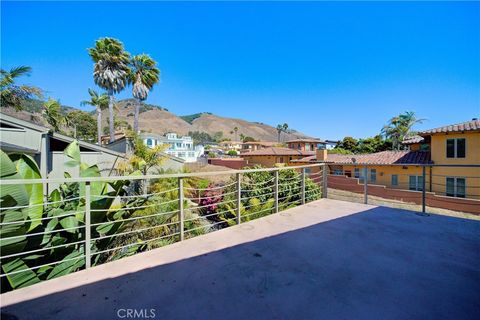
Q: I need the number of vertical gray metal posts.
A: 8